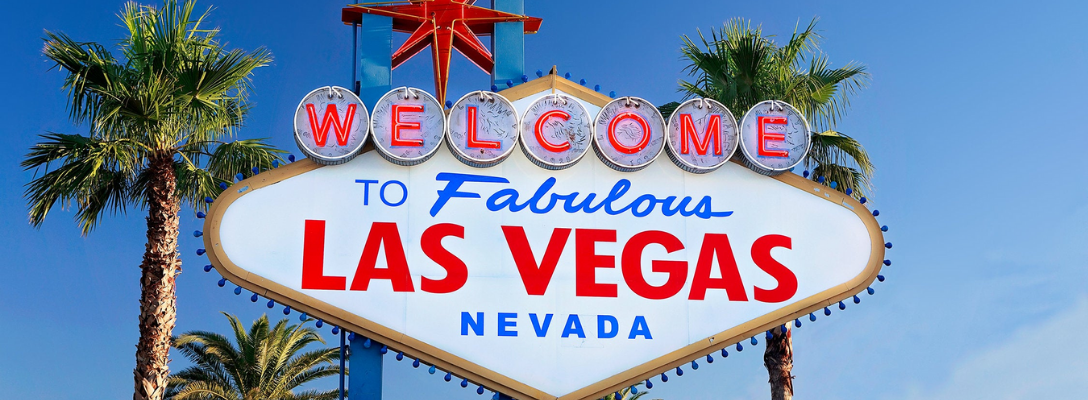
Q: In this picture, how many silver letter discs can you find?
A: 7